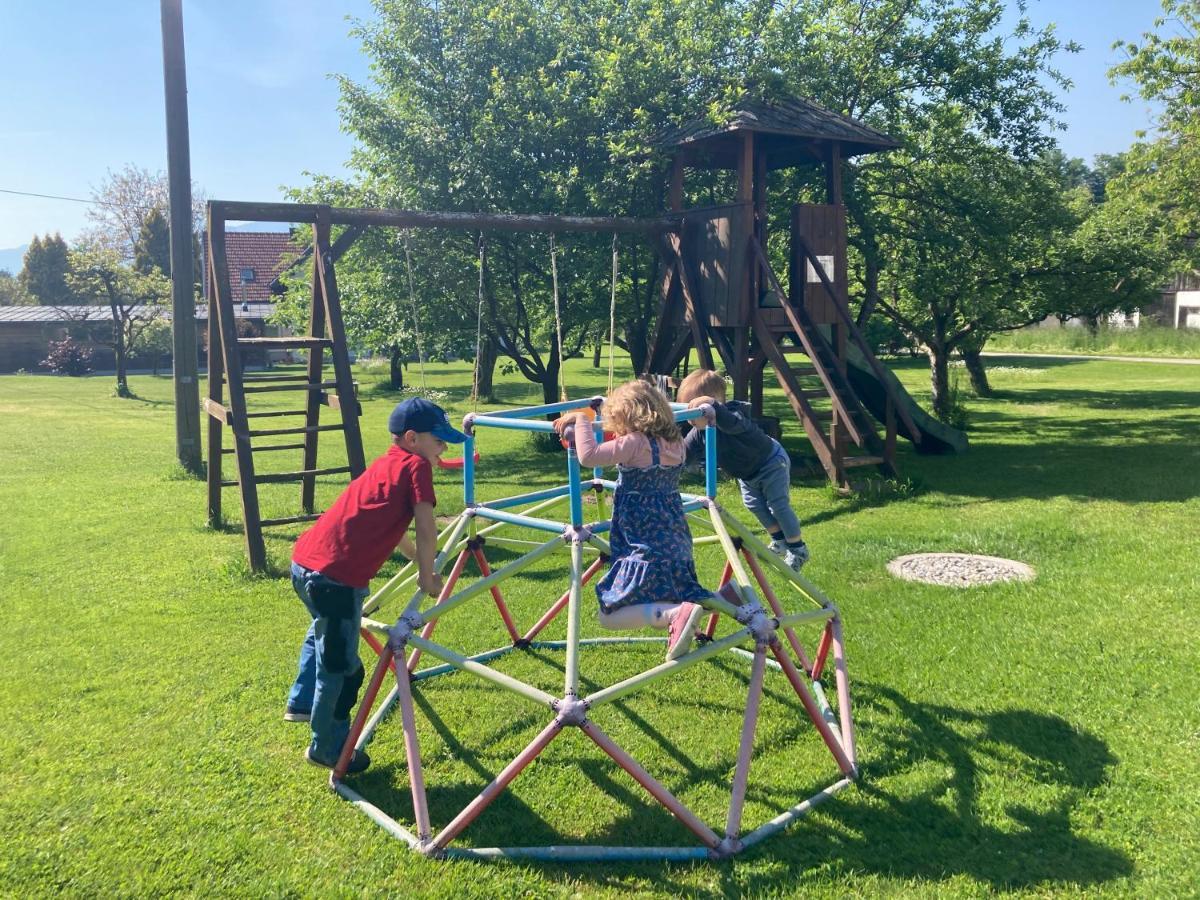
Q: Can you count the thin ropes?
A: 4